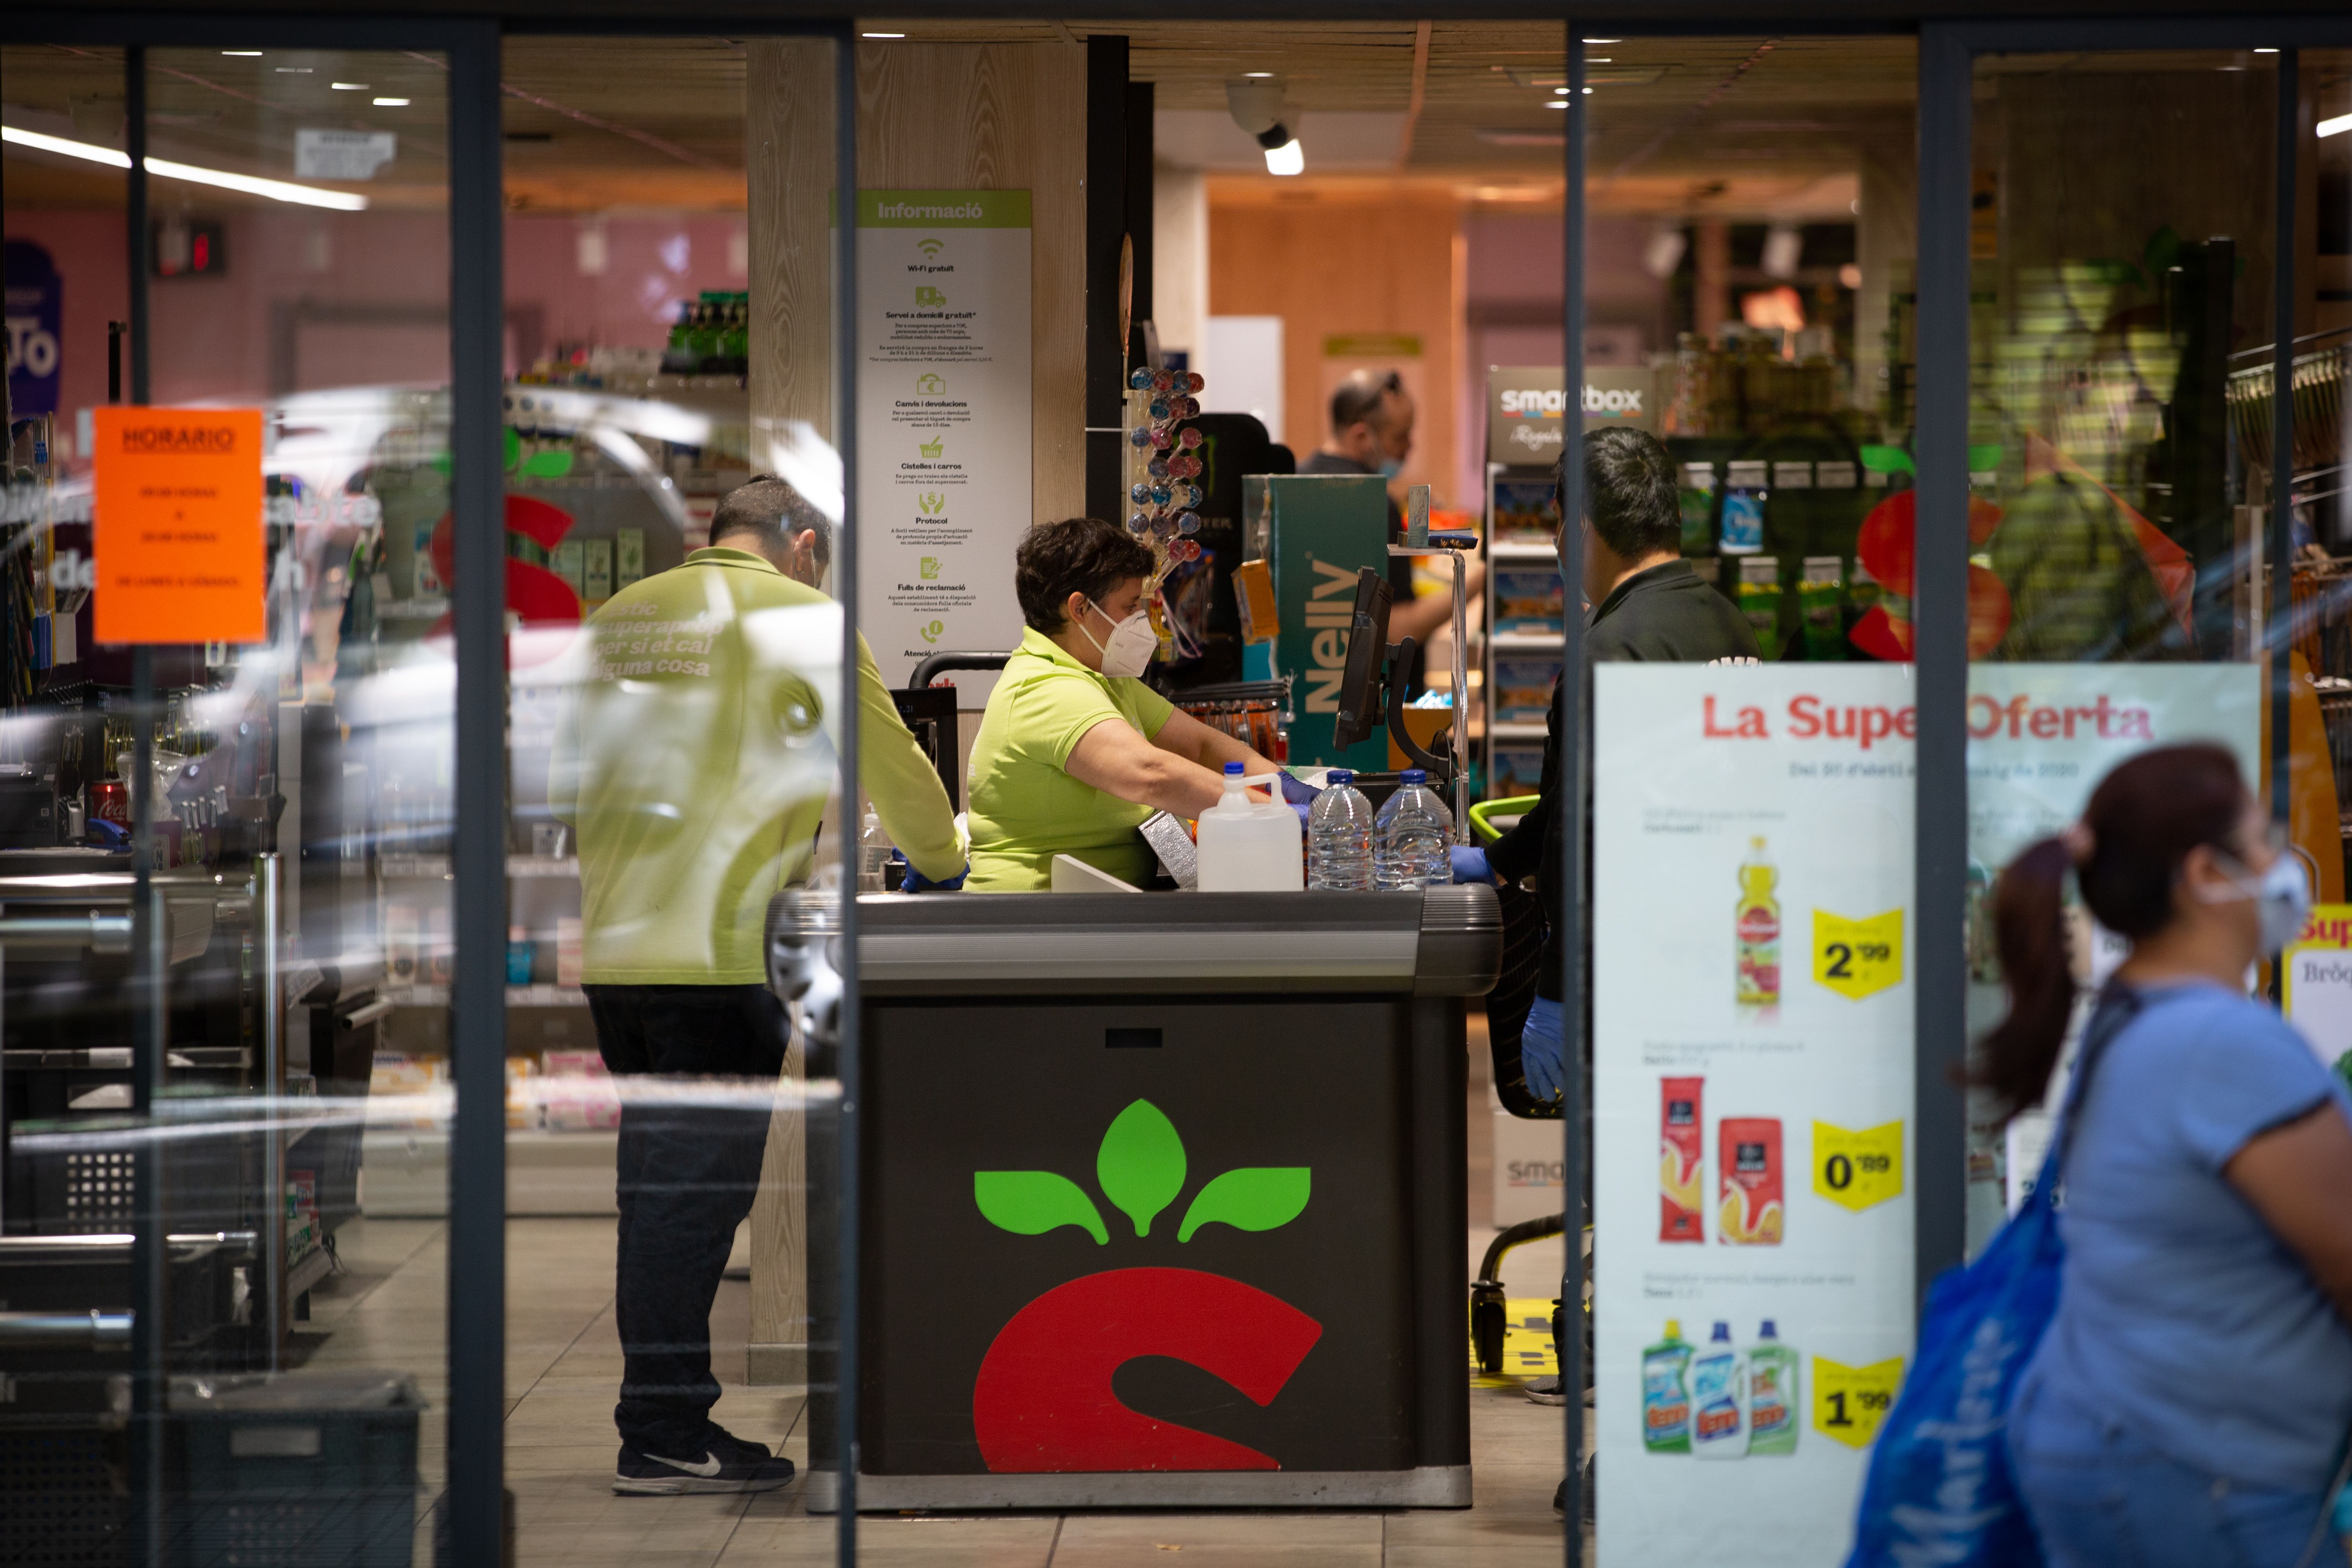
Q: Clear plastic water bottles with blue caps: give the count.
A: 2